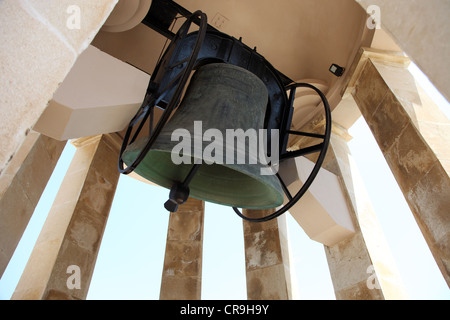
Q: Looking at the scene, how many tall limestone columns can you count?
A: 6